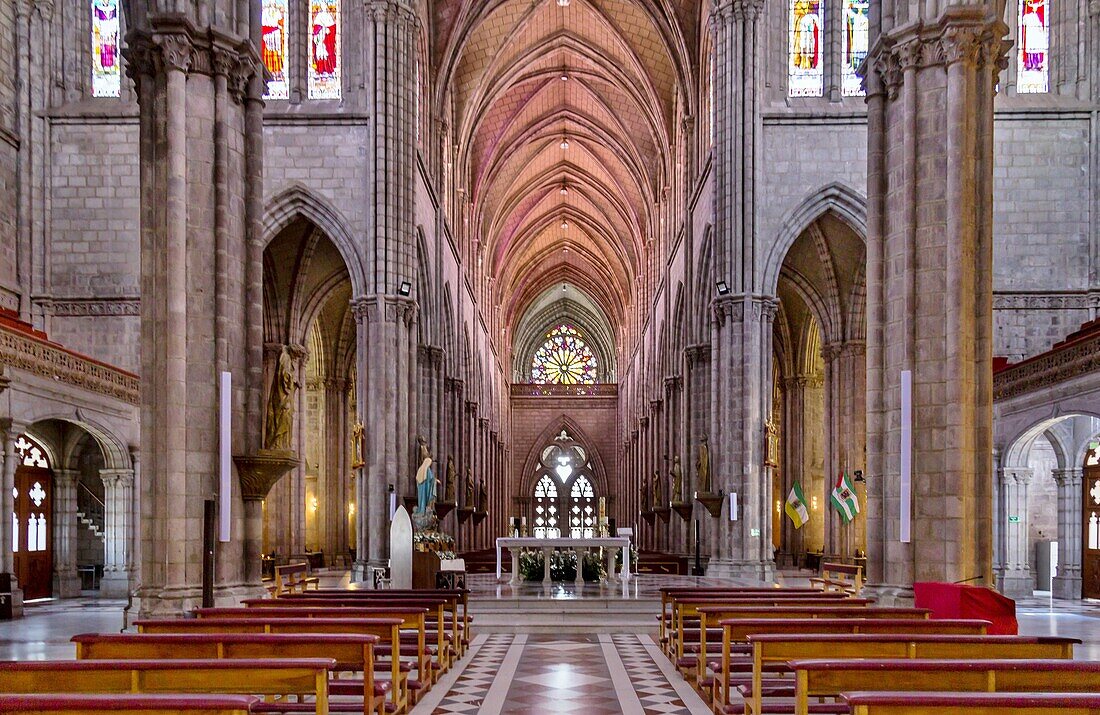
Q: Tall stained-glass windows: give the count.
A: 6